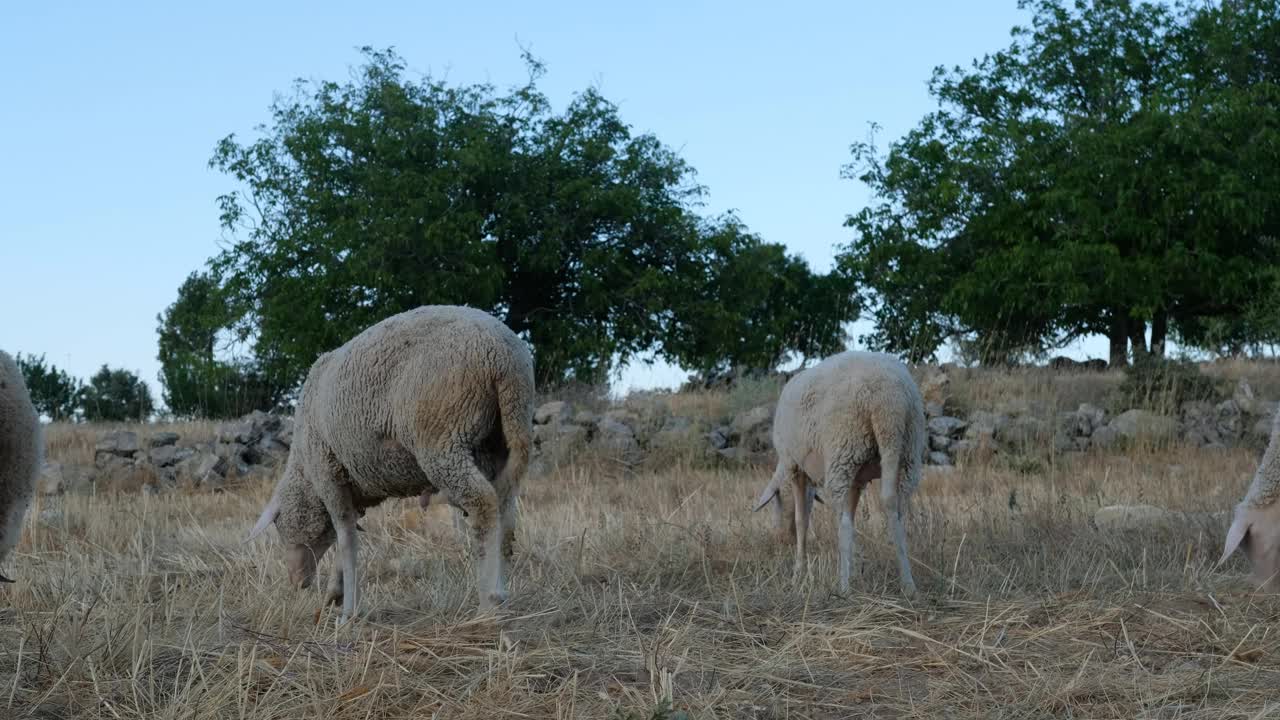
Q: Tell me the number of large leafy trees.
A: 2